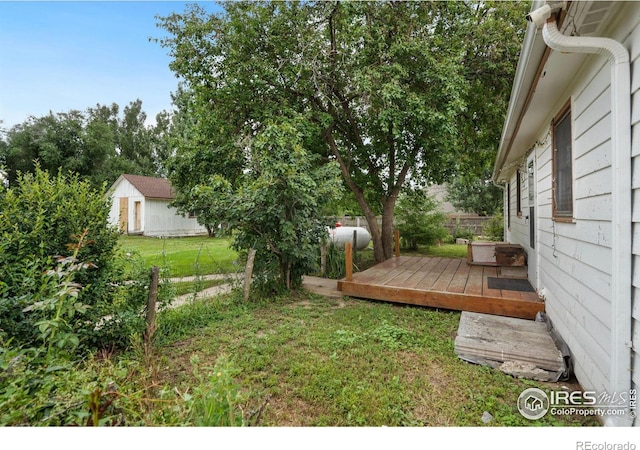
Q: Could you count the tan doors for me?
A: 2